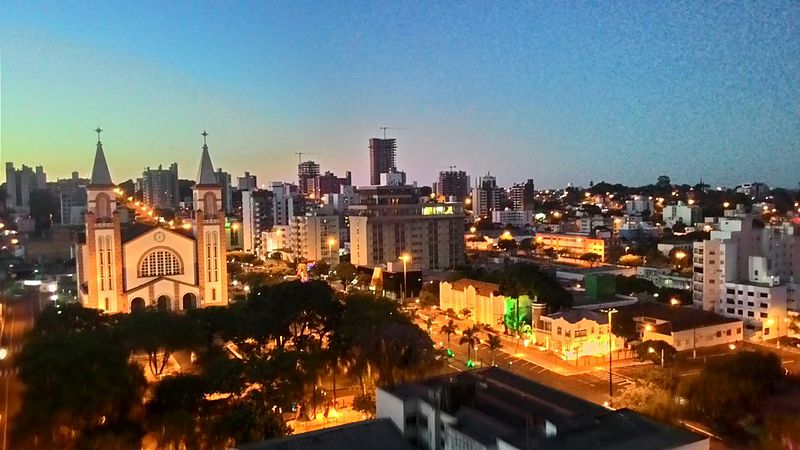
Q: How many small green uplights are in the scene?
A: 2